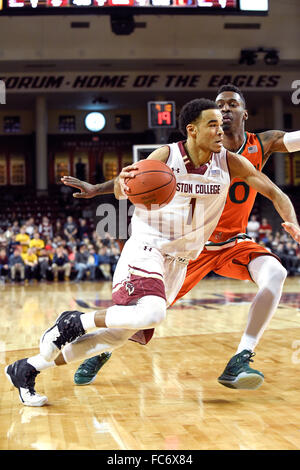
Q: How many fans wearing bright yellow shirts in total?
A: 3